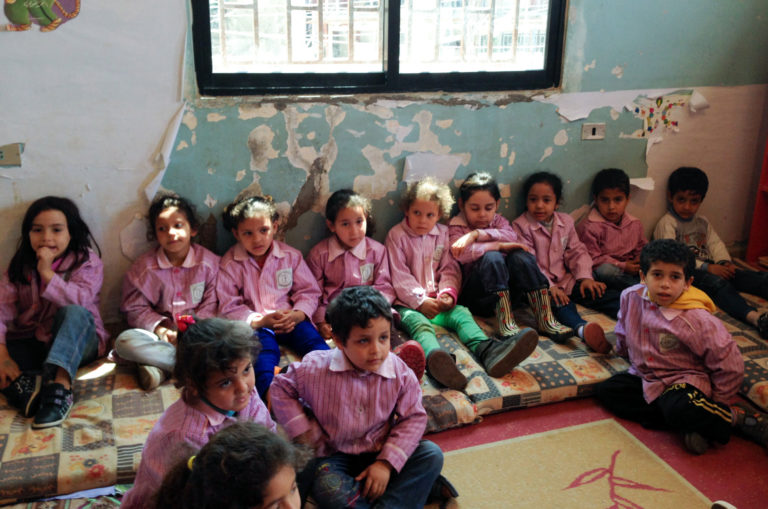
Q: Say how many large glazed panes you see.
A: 2